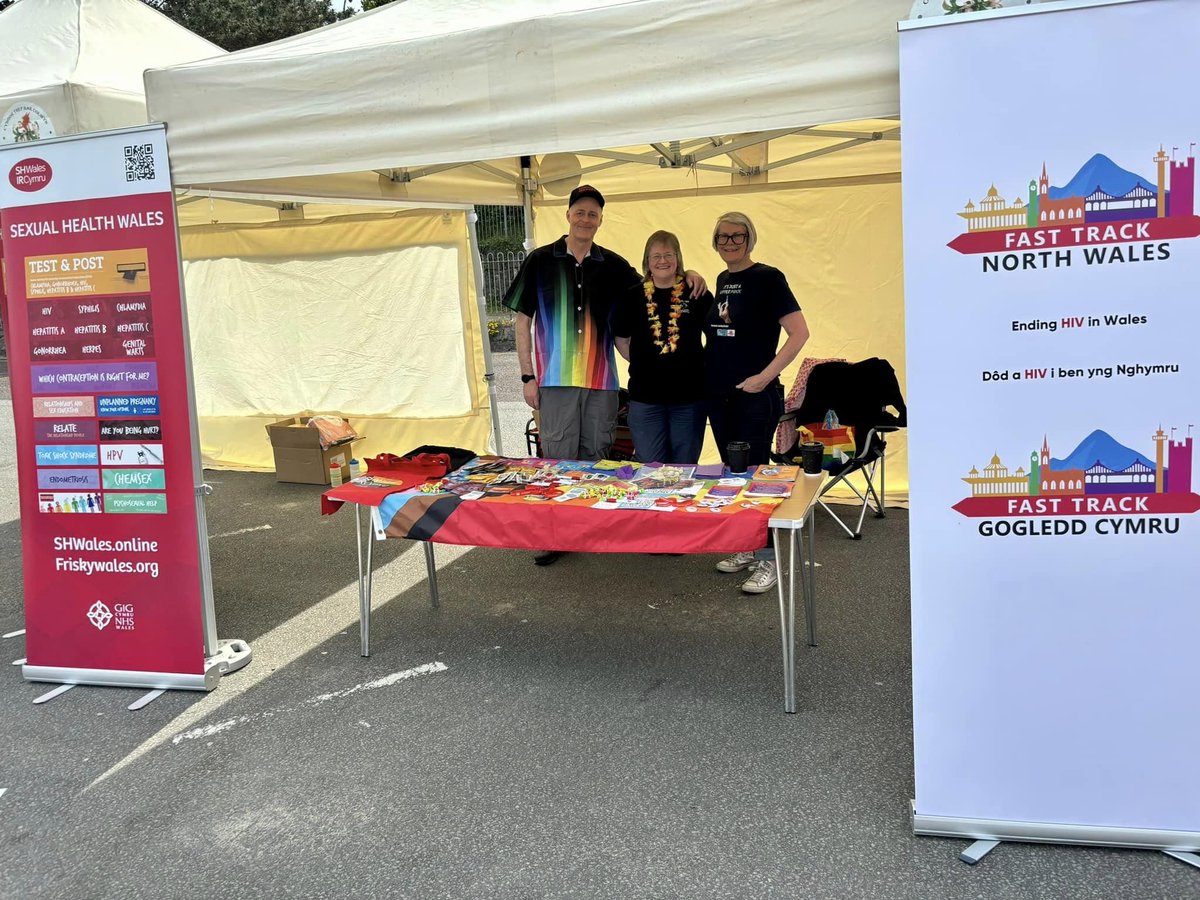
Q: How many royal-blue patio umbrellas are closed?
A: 0